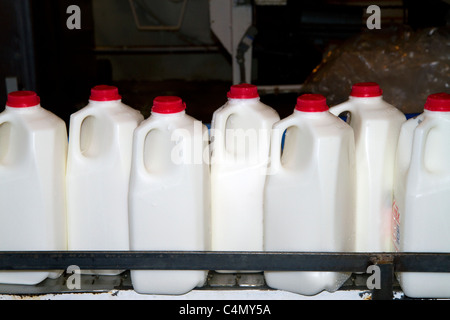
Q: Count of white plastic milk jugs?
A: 7